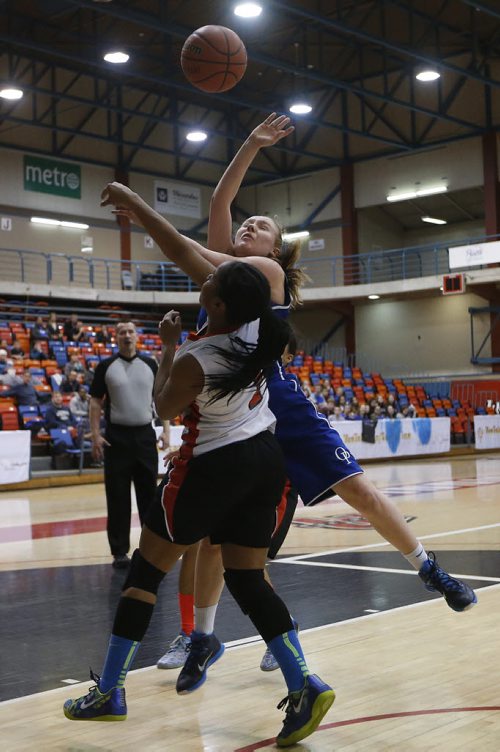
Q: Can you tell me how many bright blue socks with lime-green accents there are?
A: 2